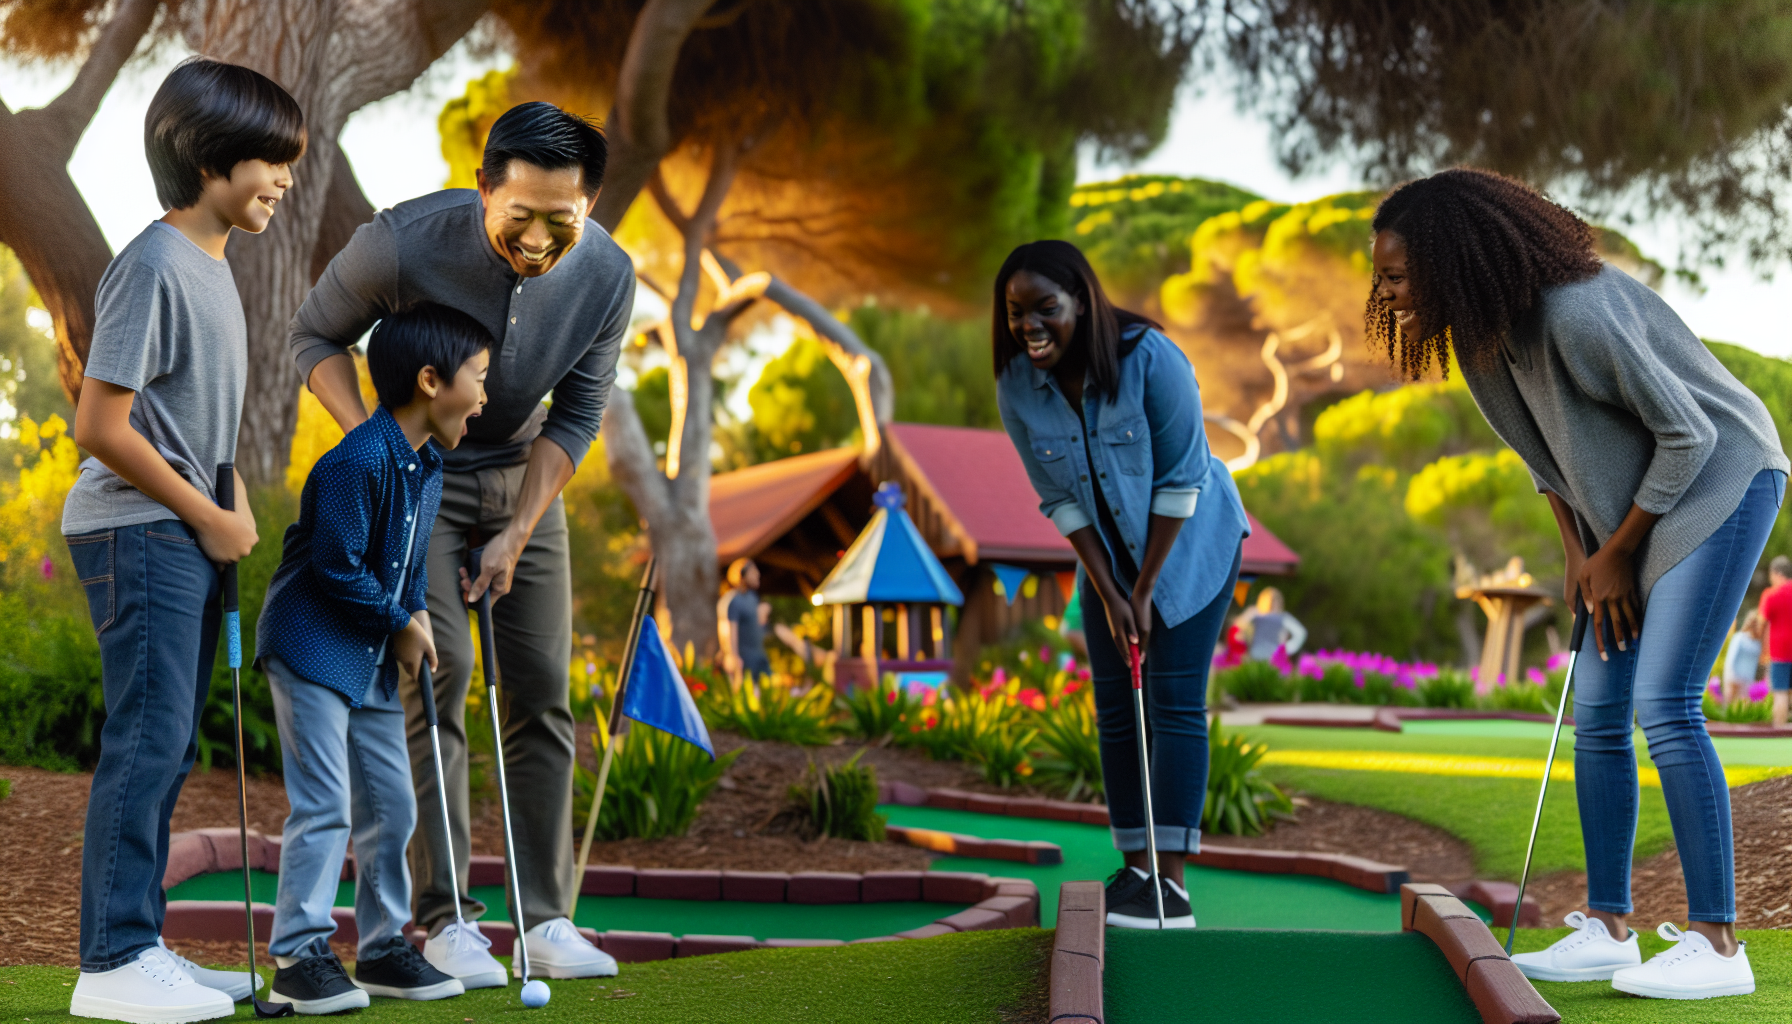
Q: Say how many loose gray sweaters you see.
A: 1